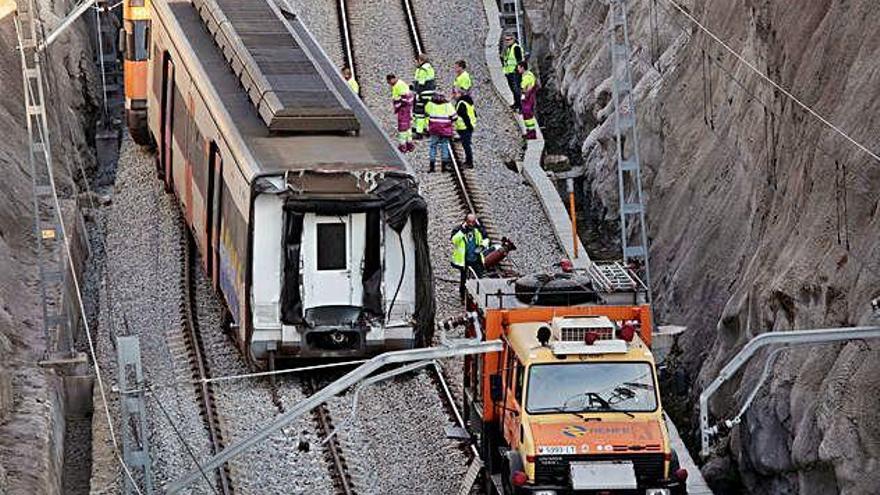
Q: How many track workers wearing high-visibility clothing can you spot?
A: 9